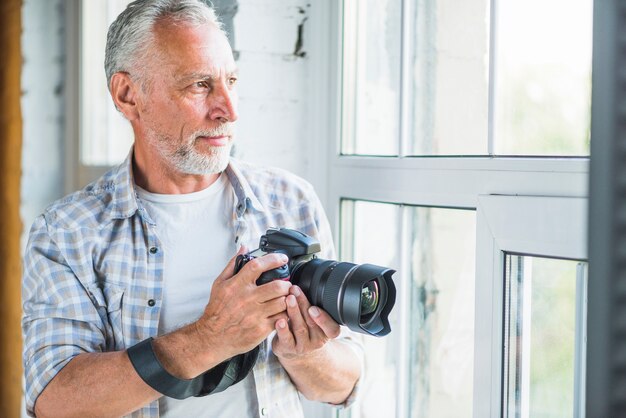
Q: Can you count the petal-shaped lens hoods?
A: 1